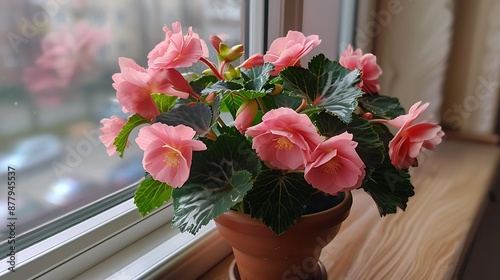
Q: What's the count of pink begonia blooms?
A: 9